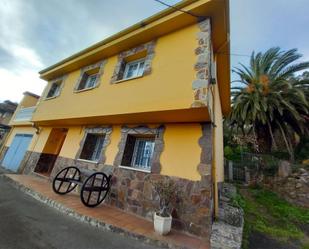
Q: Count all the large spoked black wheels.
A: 2